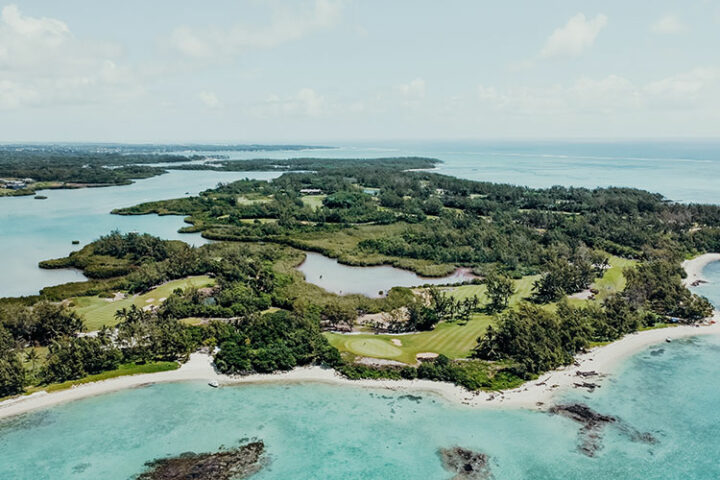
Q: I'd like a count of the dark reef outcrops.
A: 3